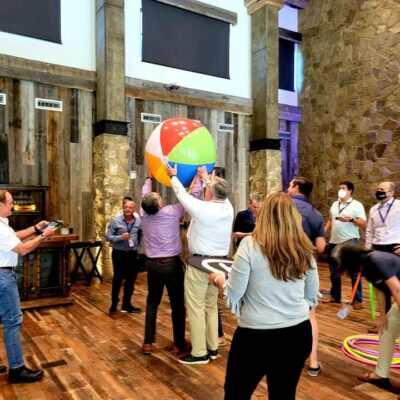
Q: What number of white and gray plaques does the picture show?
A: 4